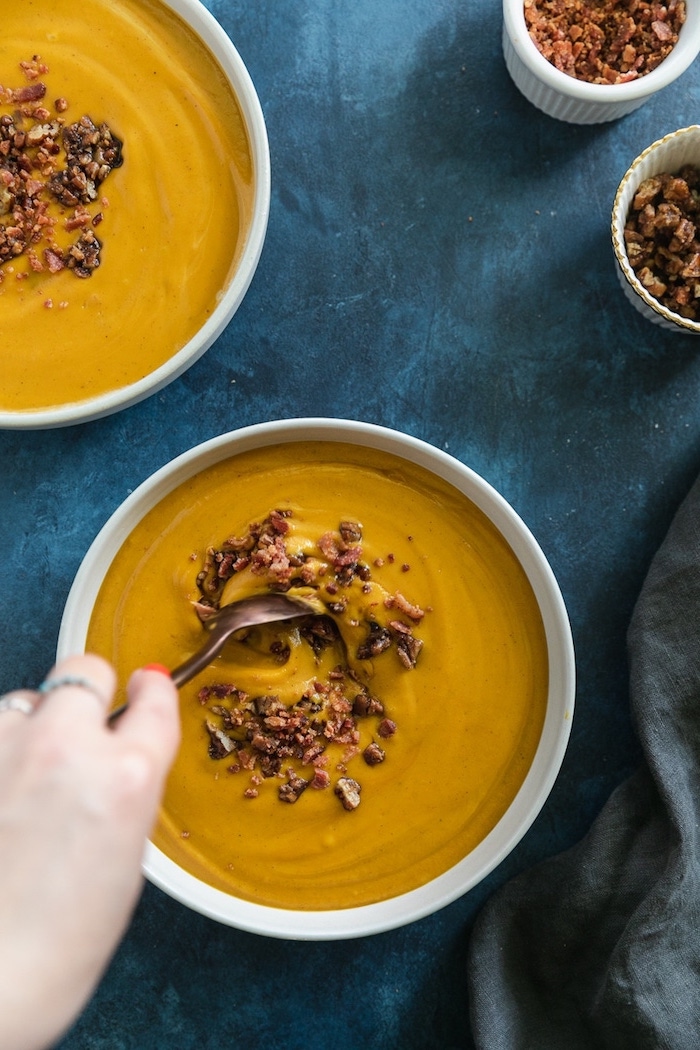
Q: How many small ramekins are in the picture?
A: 2